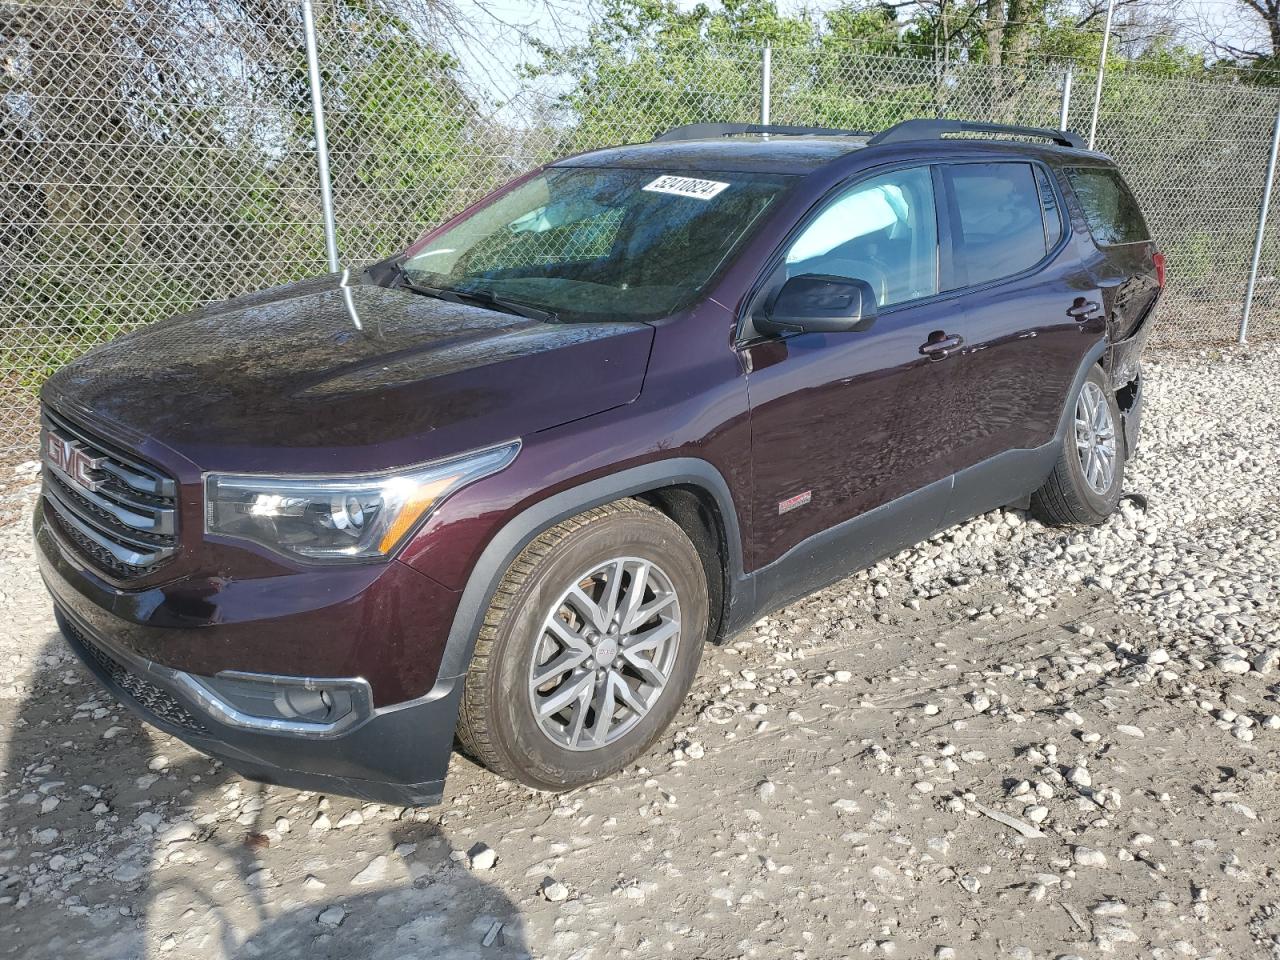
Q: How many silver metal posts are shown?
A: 5